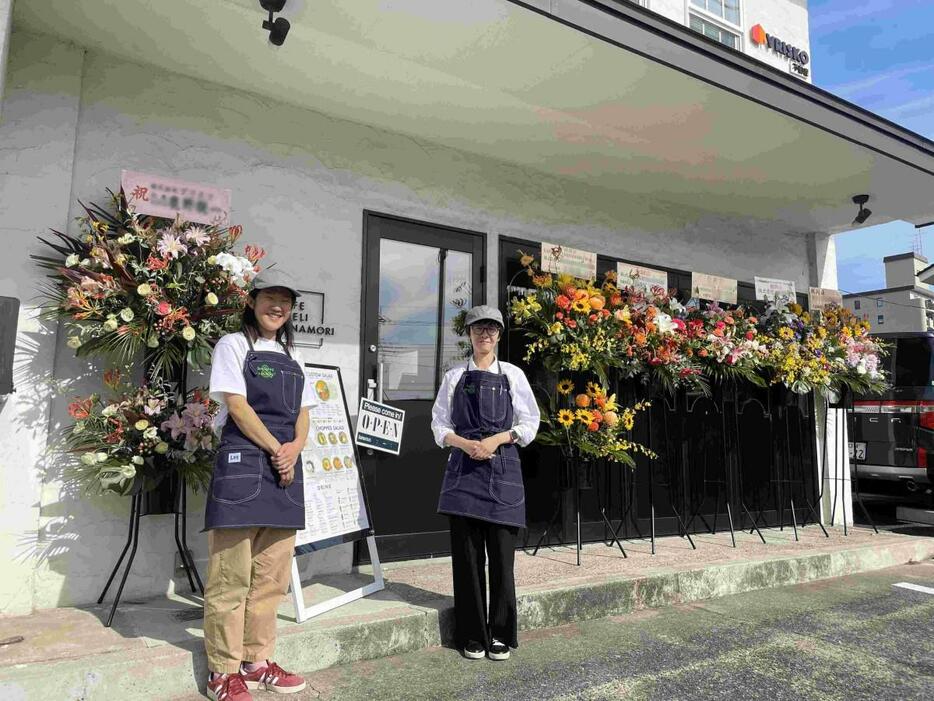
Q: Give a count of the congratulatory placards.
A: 6